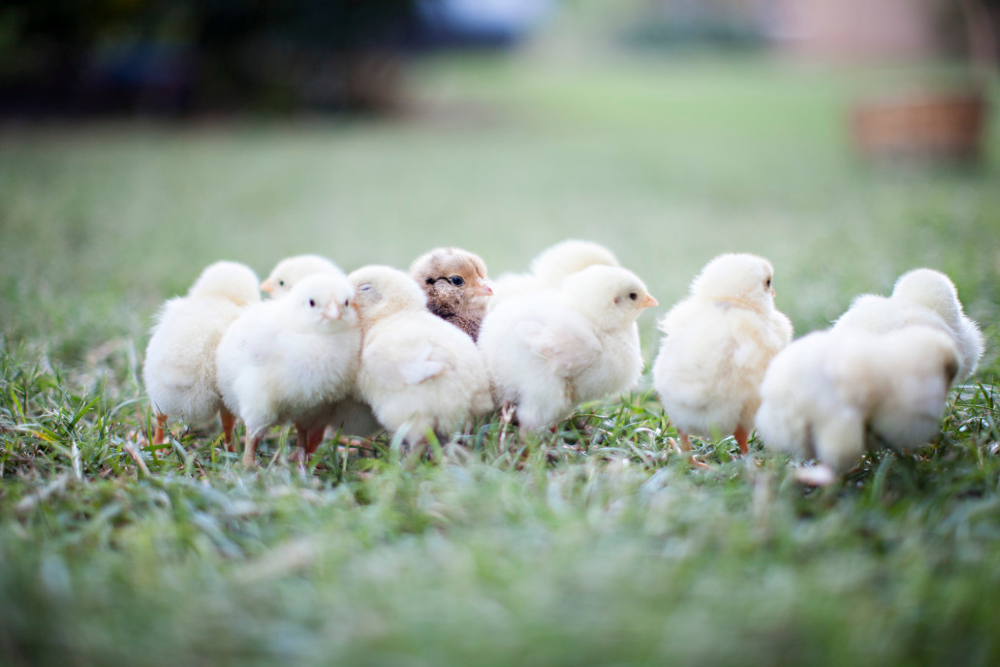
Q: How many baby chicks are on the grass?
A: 10